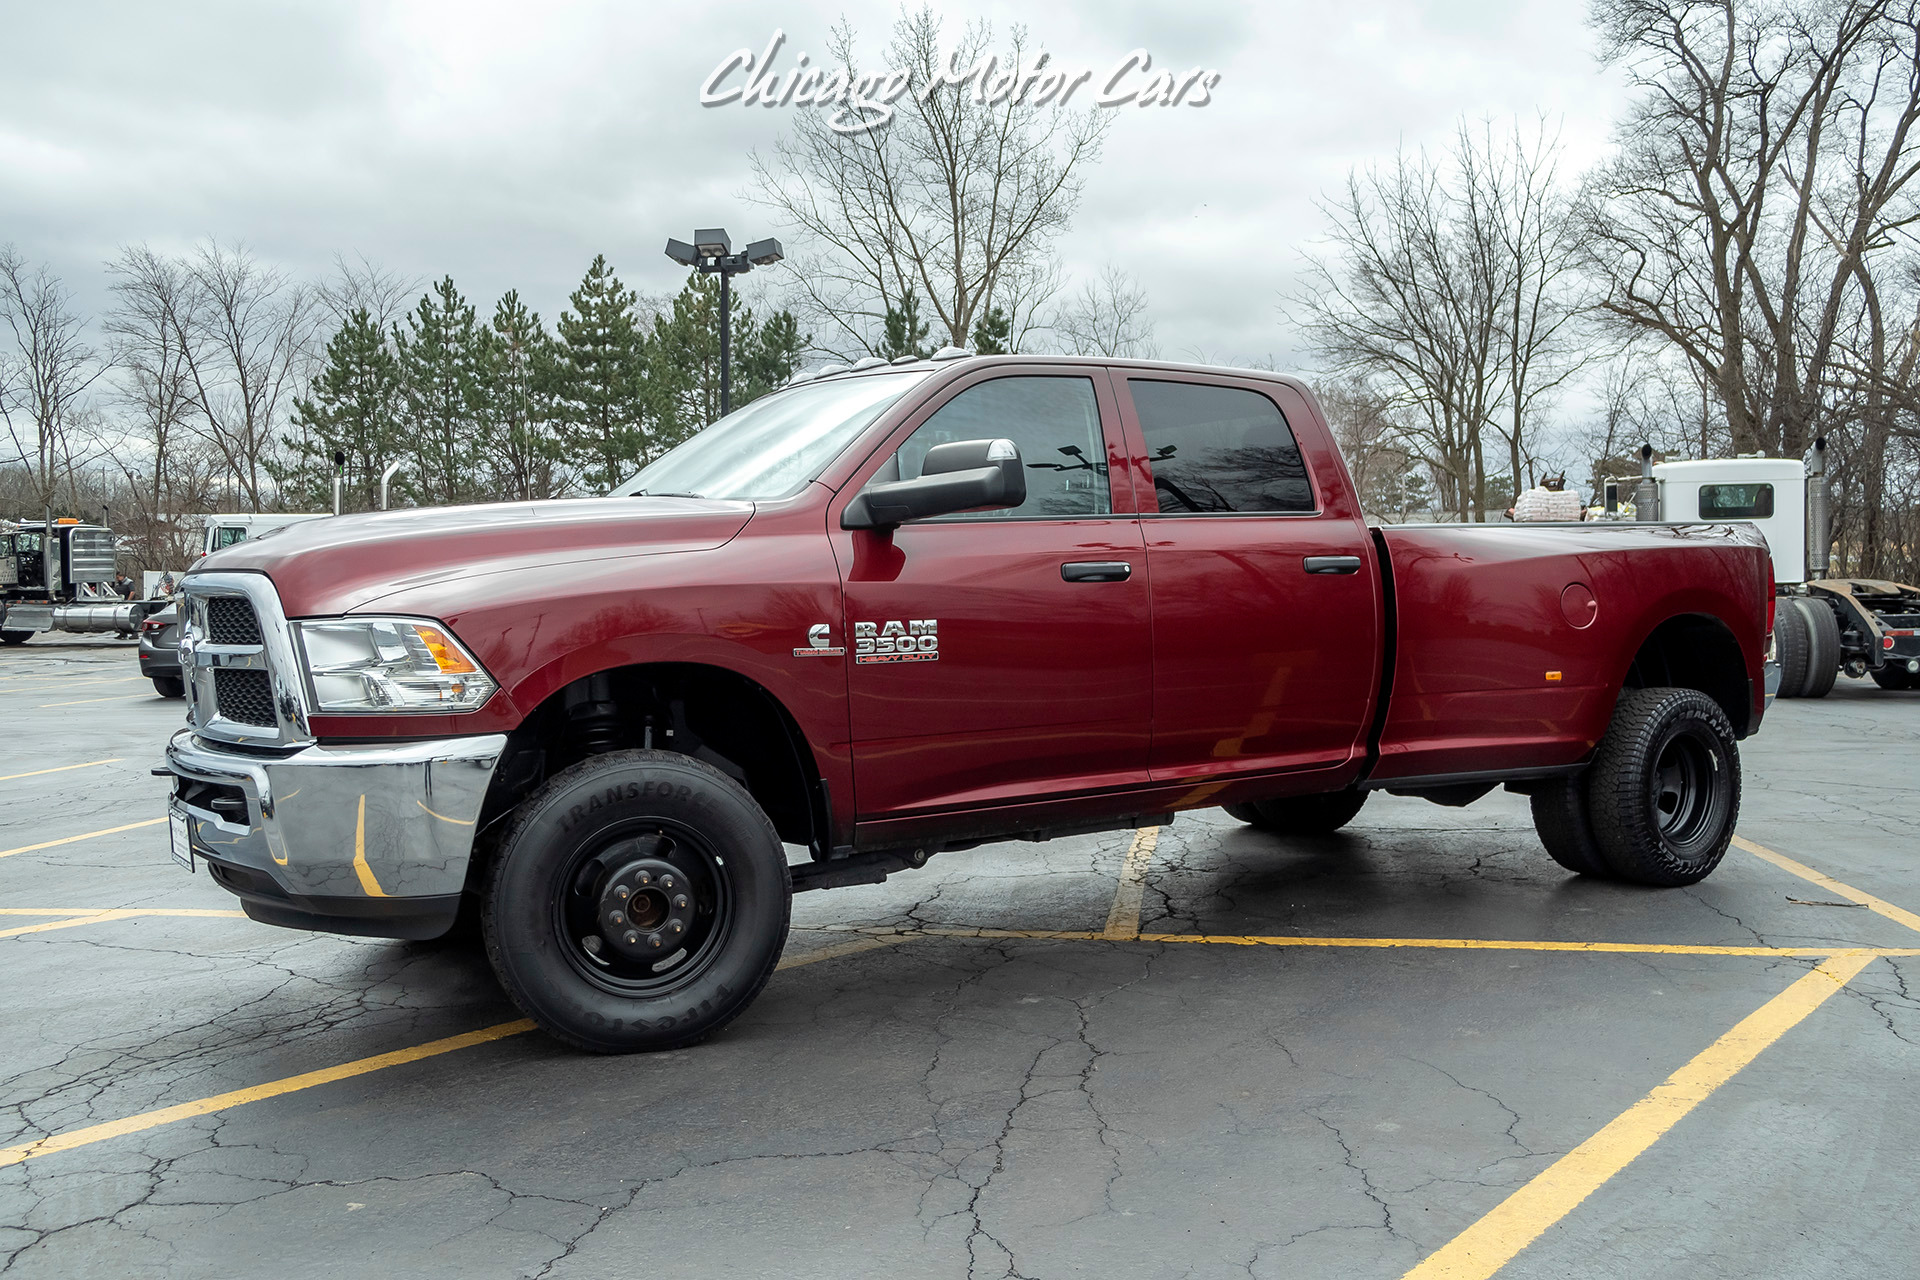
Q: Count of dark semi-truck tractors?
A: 1